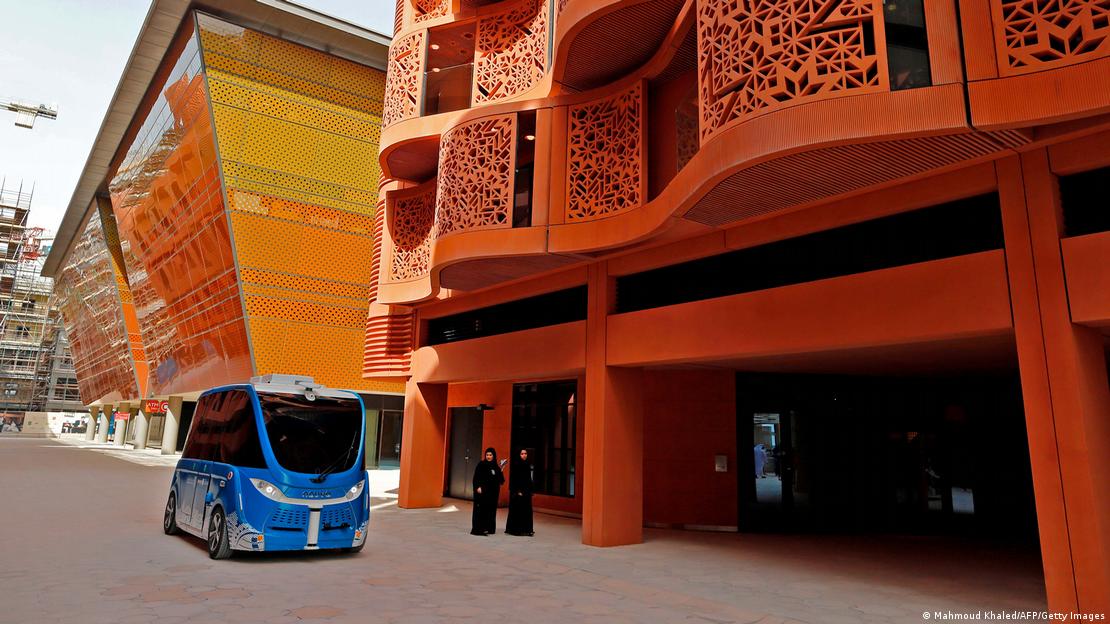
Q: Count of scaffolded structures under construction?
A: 1